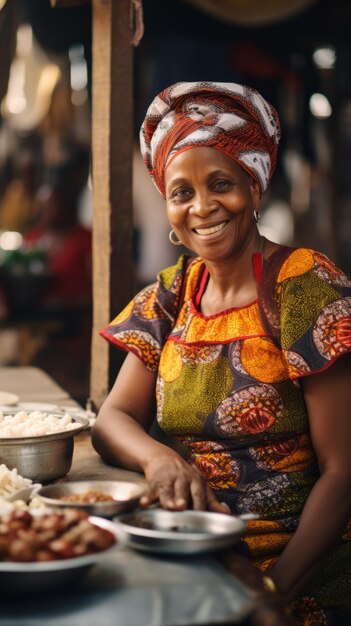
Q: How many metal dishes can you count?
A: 4